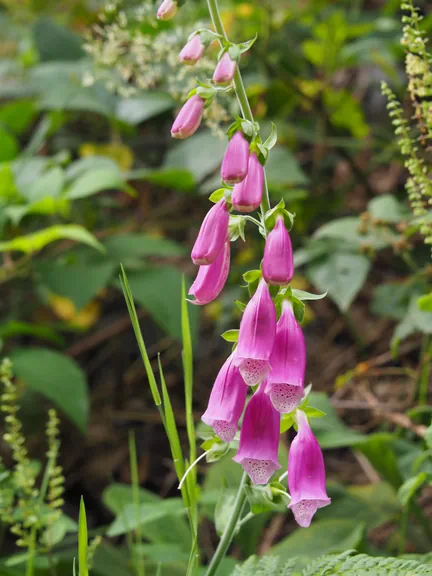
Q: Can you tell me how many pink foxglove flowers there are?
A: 14